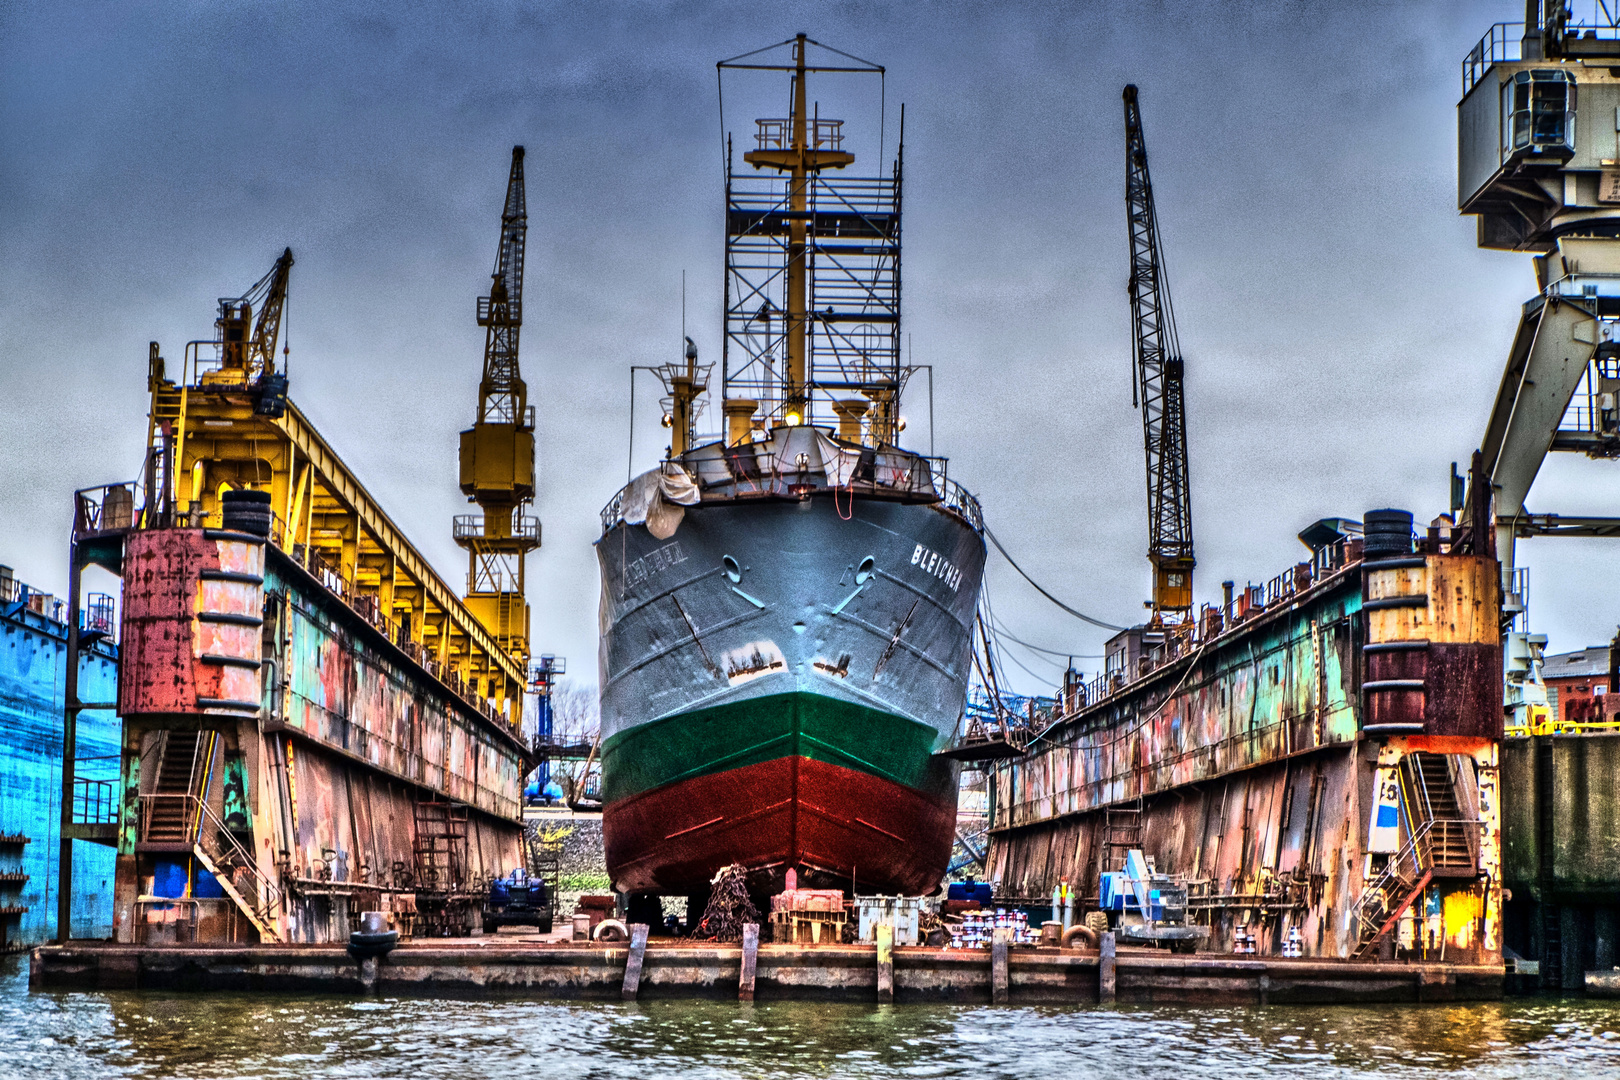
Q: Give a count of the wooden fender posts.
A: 5